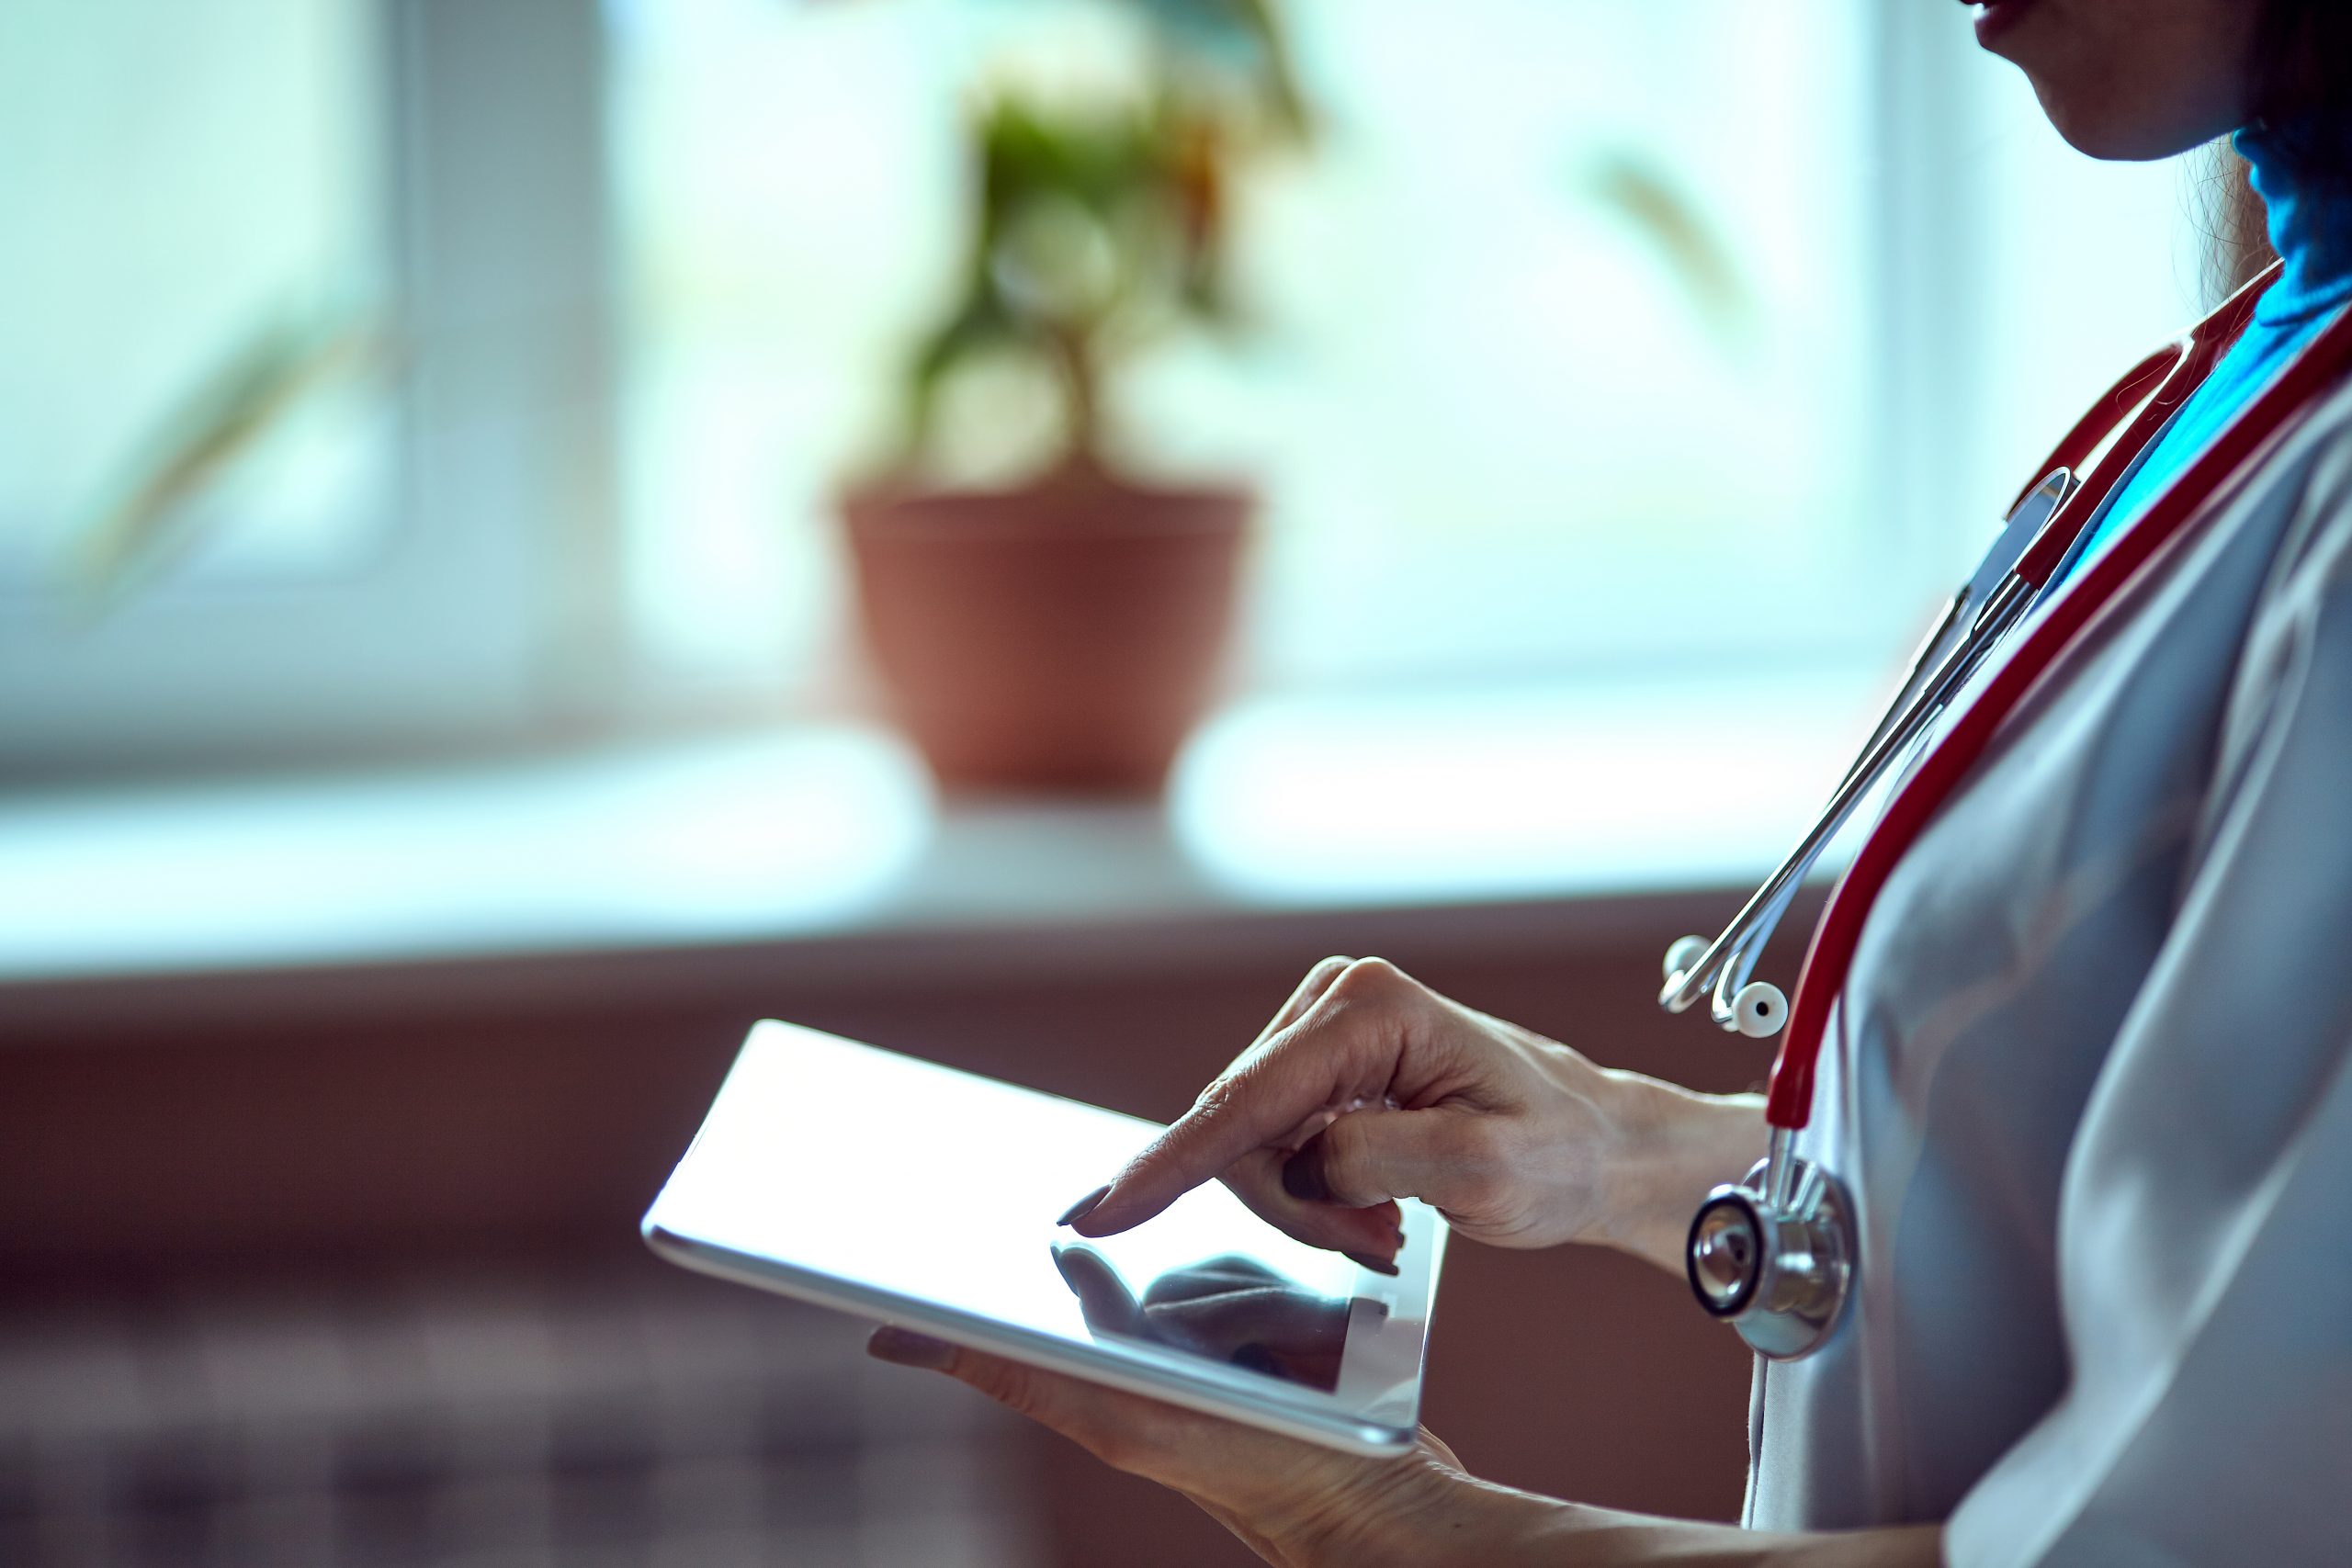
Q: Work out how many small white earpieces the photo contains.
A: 2